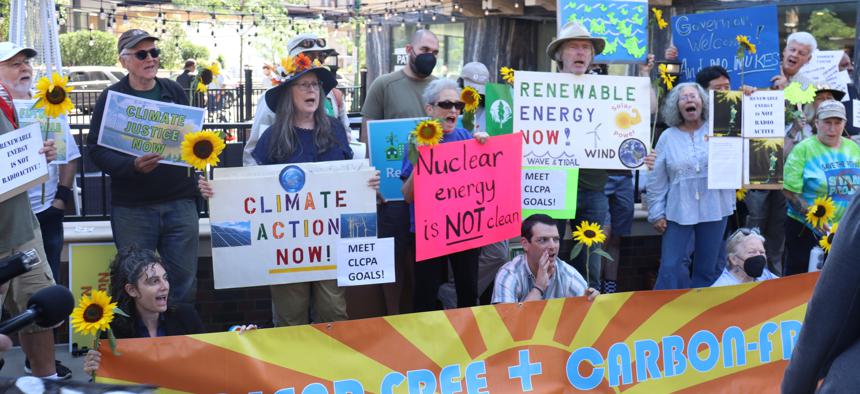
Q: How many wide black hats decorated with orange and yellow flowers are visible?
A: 1